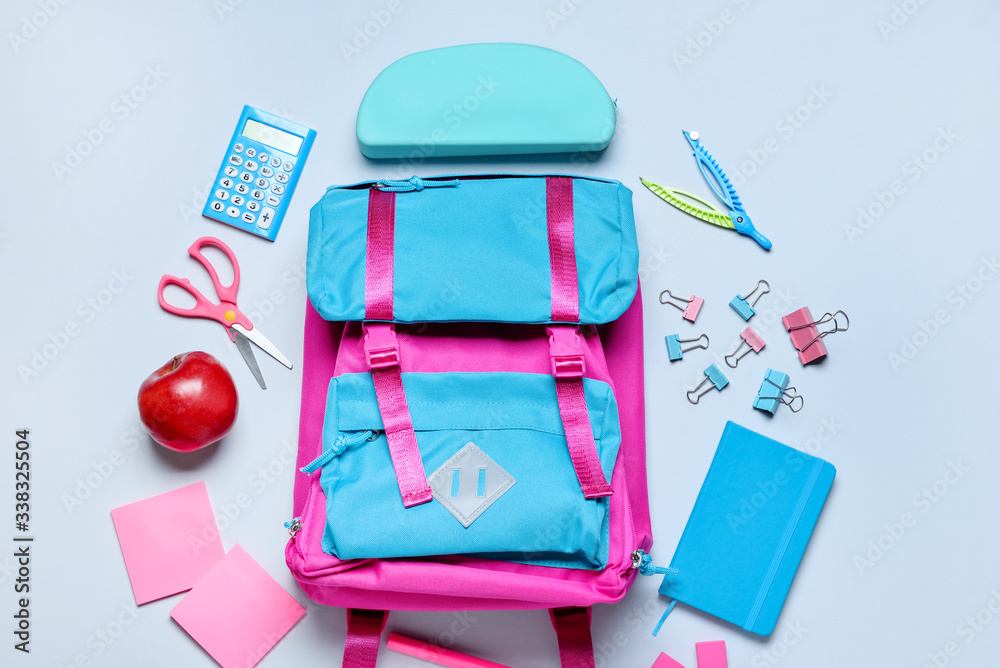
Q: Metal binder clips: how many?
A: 7